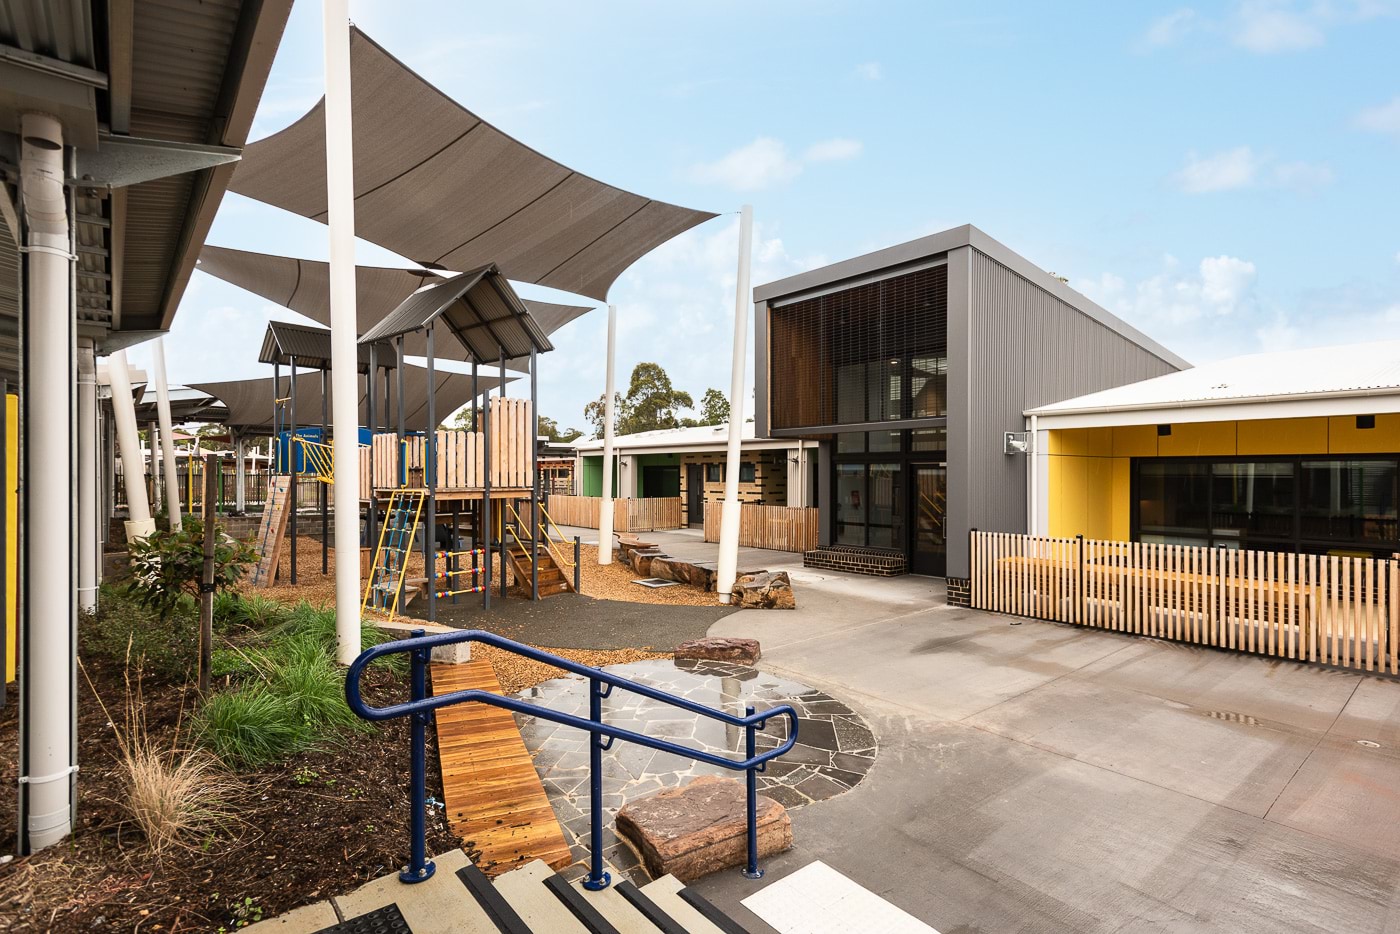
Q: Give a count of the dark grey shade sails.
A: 3